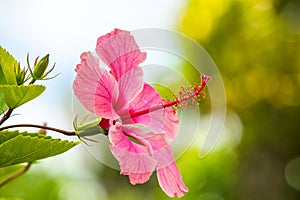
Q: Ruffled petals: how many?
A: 5